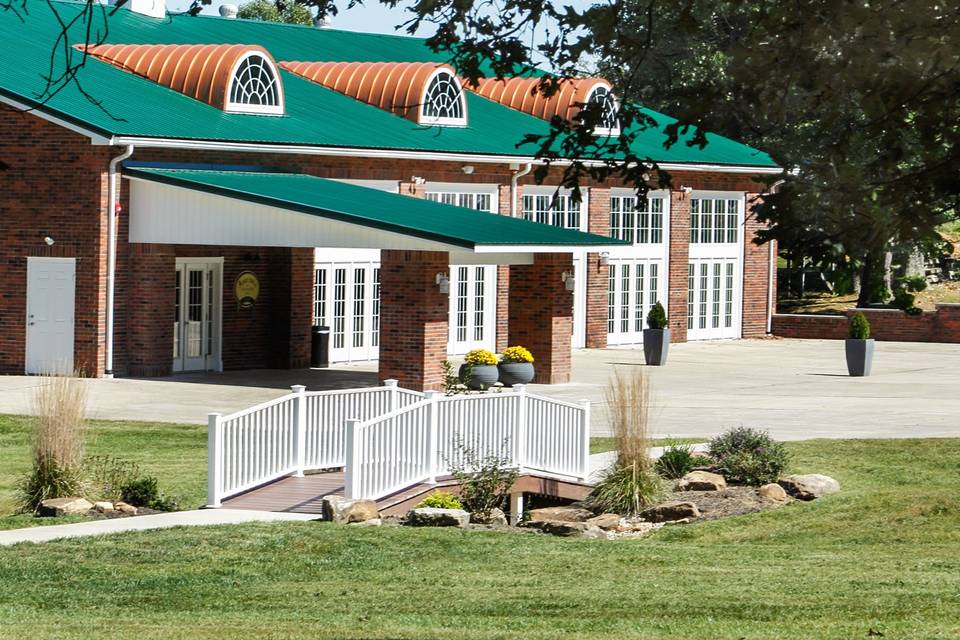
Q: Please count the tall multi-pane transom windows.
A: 4